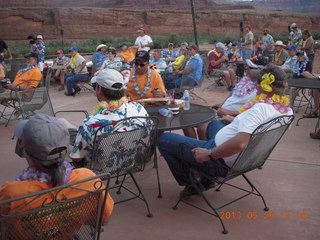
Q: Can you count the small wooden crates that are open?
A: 0